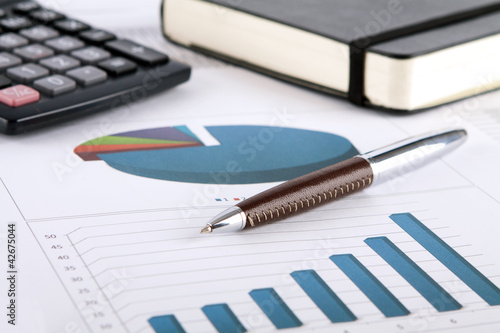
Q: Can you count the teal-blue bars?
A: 7